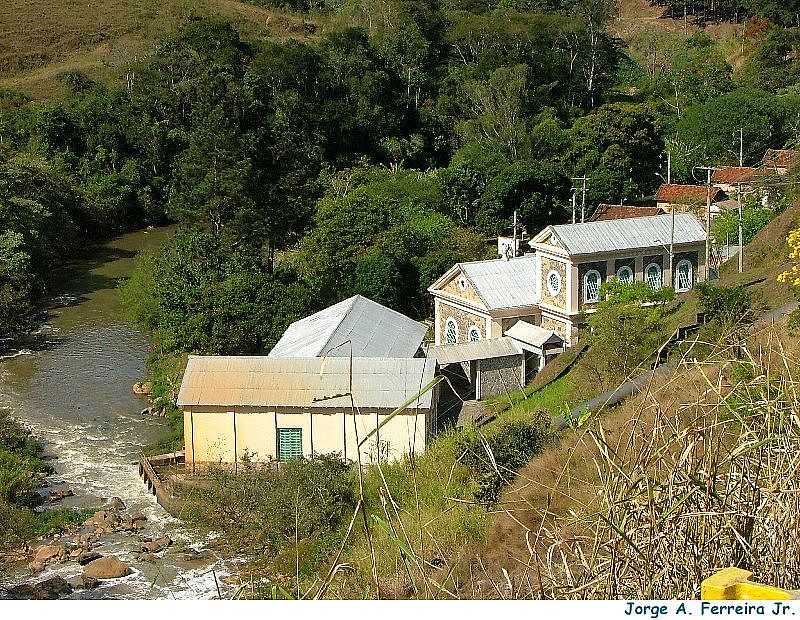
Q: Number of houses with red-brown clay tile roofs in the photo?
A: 4